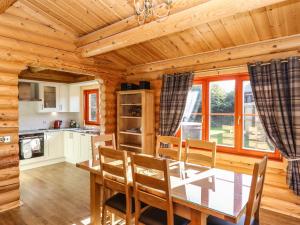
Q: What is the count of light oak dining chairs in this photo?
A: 6